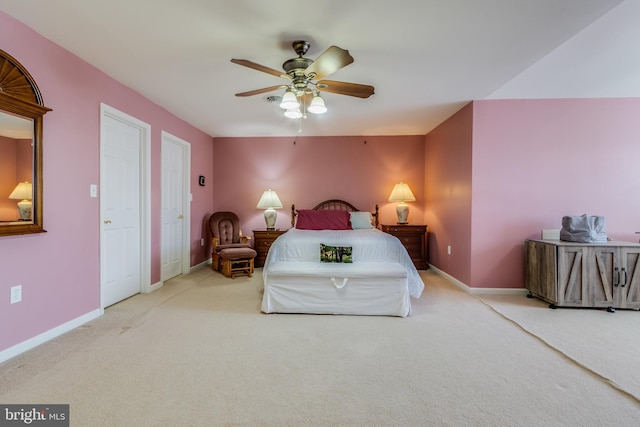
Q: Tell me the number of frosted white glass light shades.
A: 3